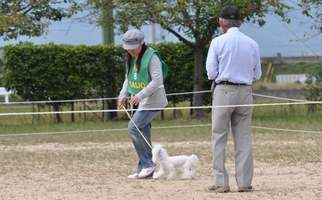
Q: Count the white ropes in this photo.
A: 3